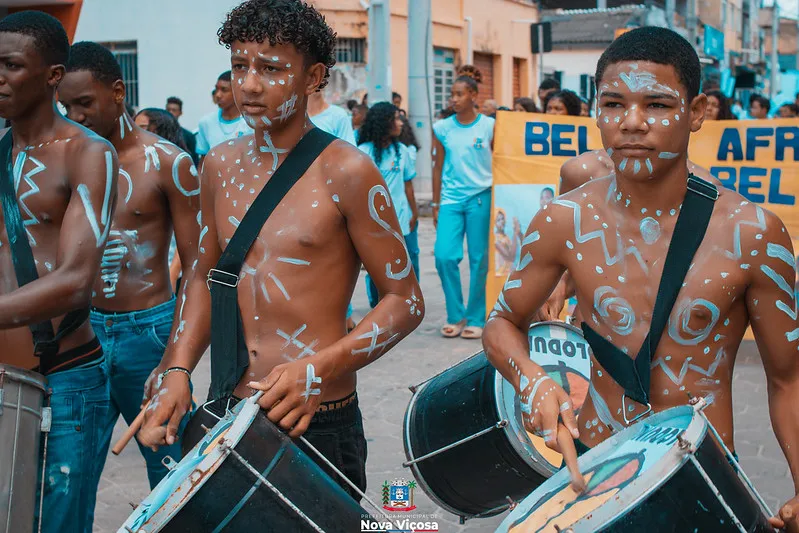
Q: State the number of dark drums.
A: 3